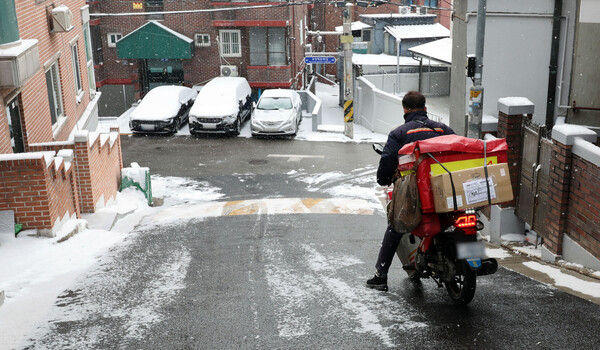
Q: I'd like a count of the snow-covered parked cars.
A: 3